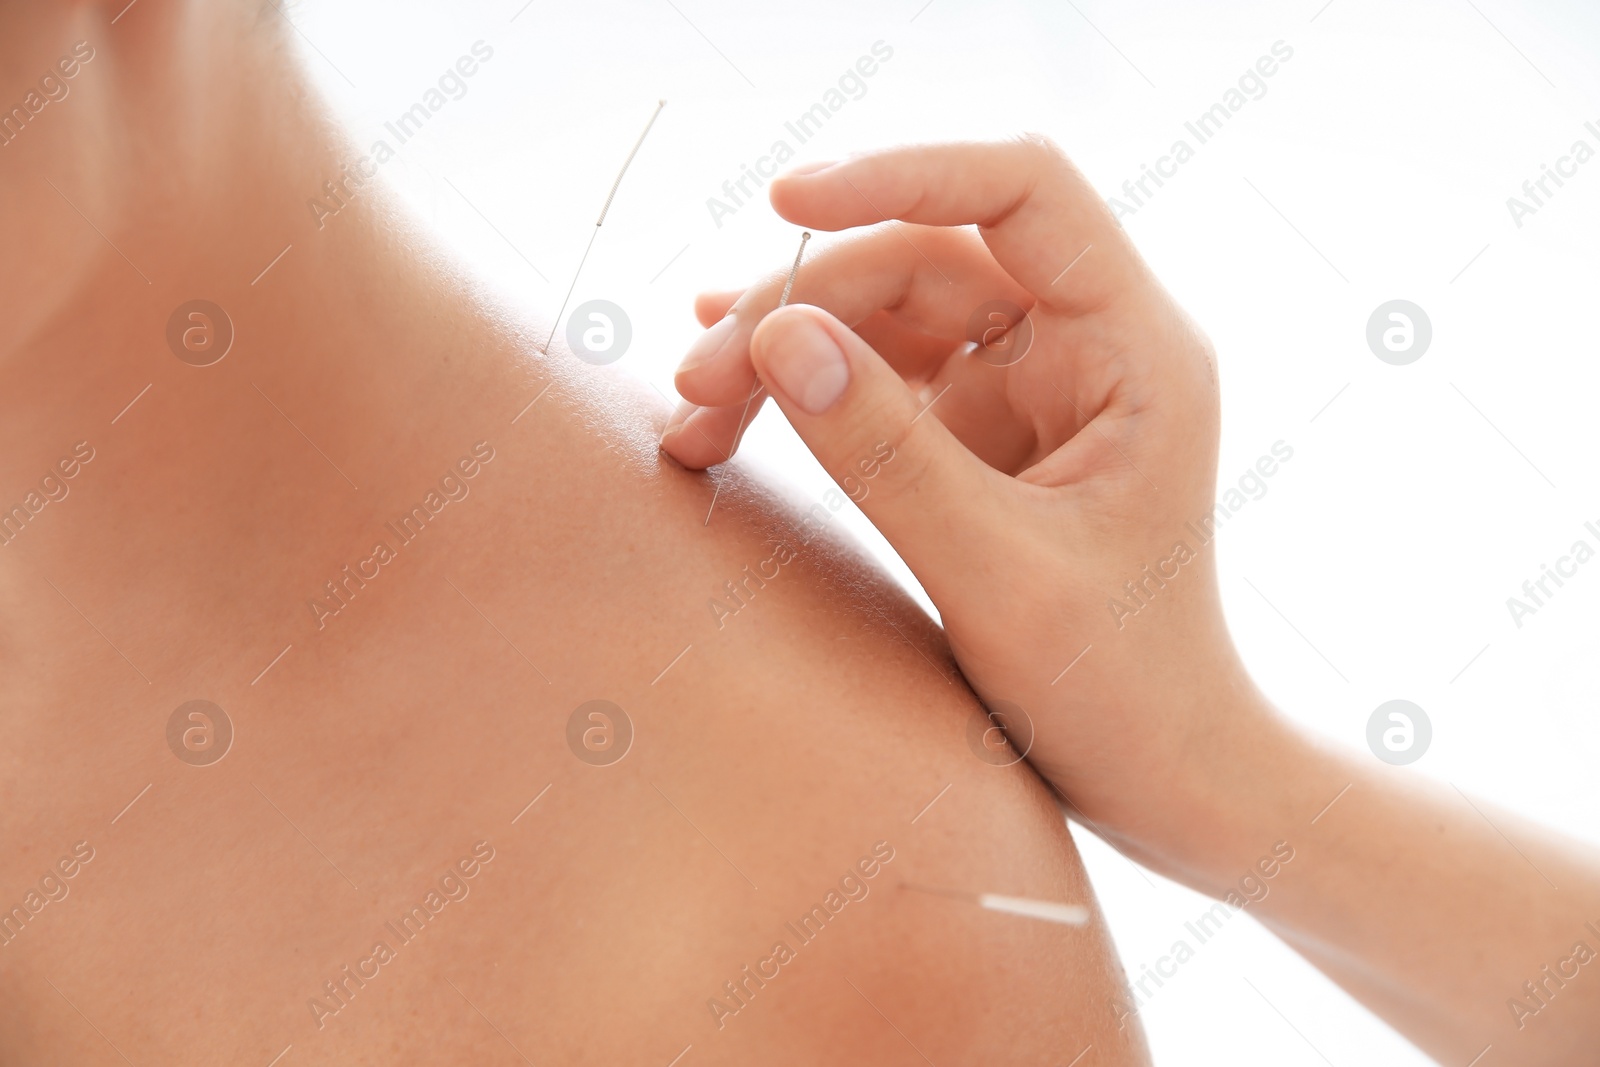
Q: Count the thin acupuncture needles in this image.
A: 3